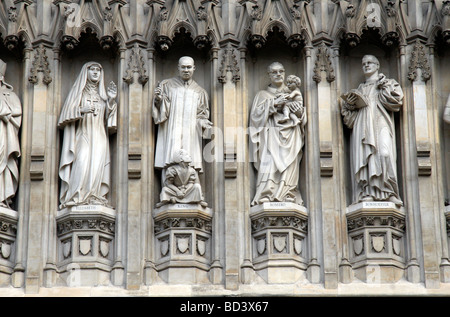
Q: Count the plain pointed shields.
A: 13